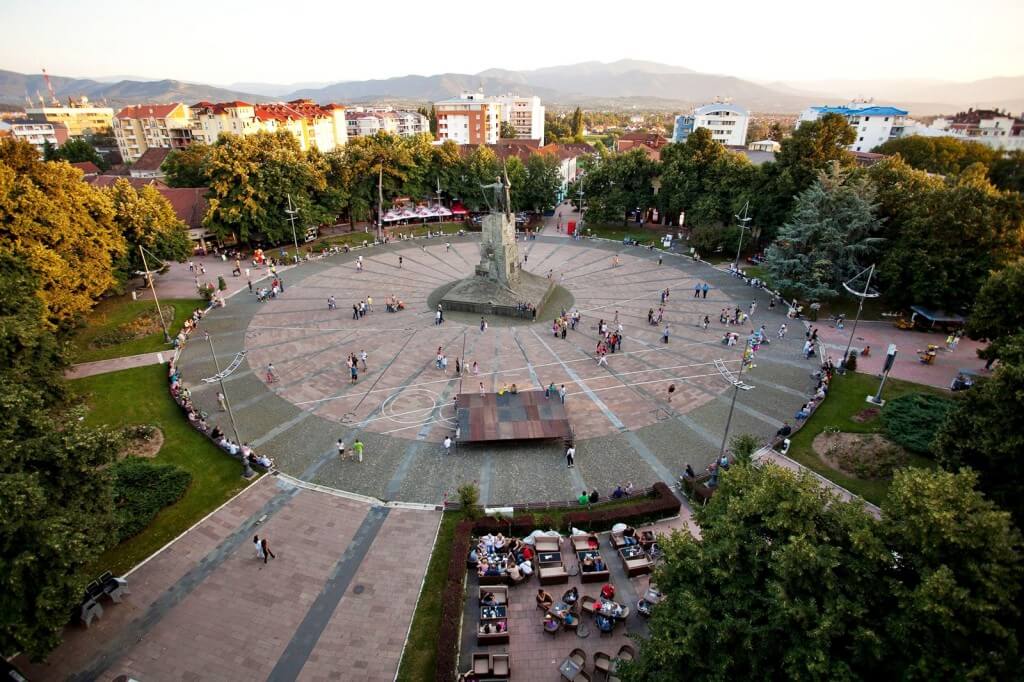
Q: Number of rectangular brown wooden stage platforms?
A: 1